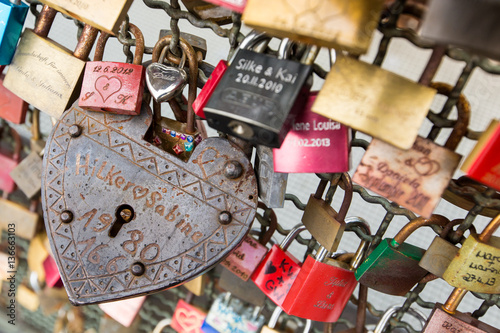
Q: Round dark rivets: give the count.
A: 5